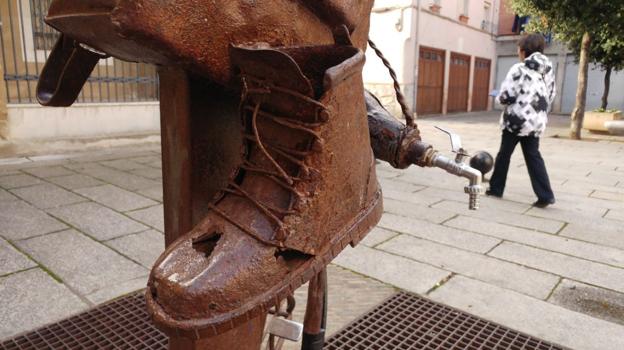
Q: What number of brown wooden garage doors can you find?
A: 3